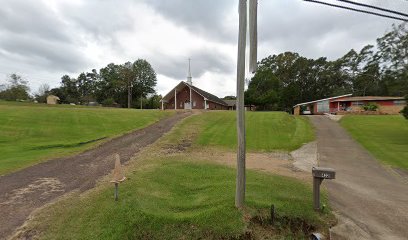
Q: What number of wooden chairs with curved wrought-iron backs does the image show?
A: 0